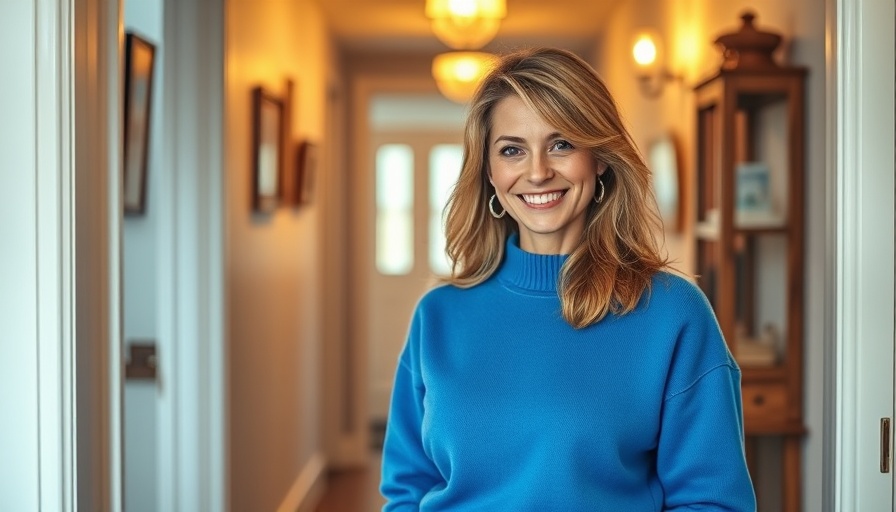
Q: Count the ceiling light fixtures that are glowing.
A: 2